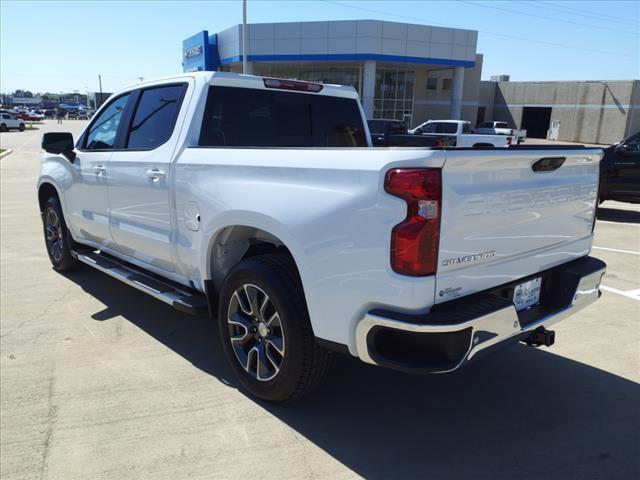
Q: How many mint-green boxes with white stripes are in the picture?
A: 0